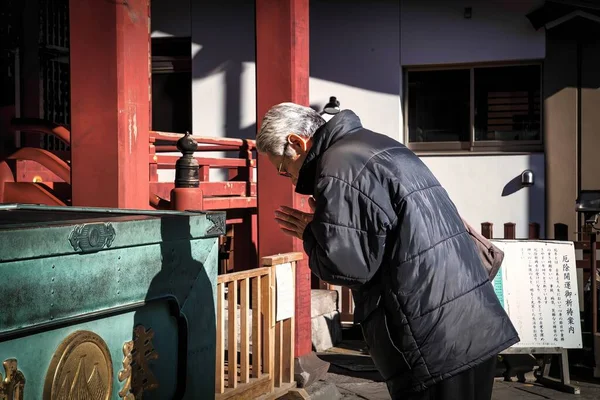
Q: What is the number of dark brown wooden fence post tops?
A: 4